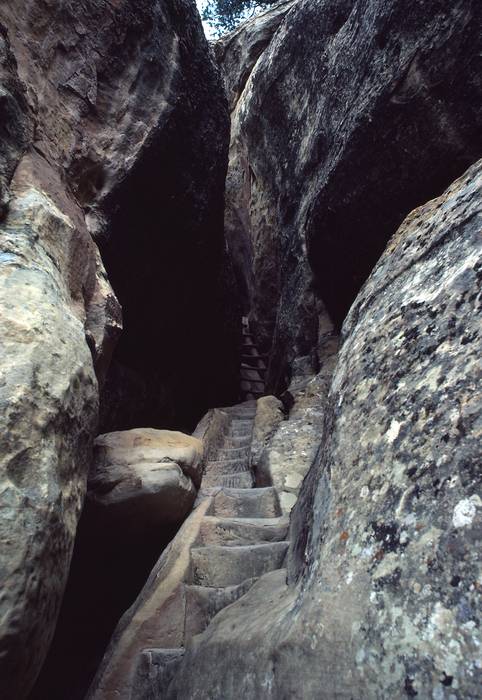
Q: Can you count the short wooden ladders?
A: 1